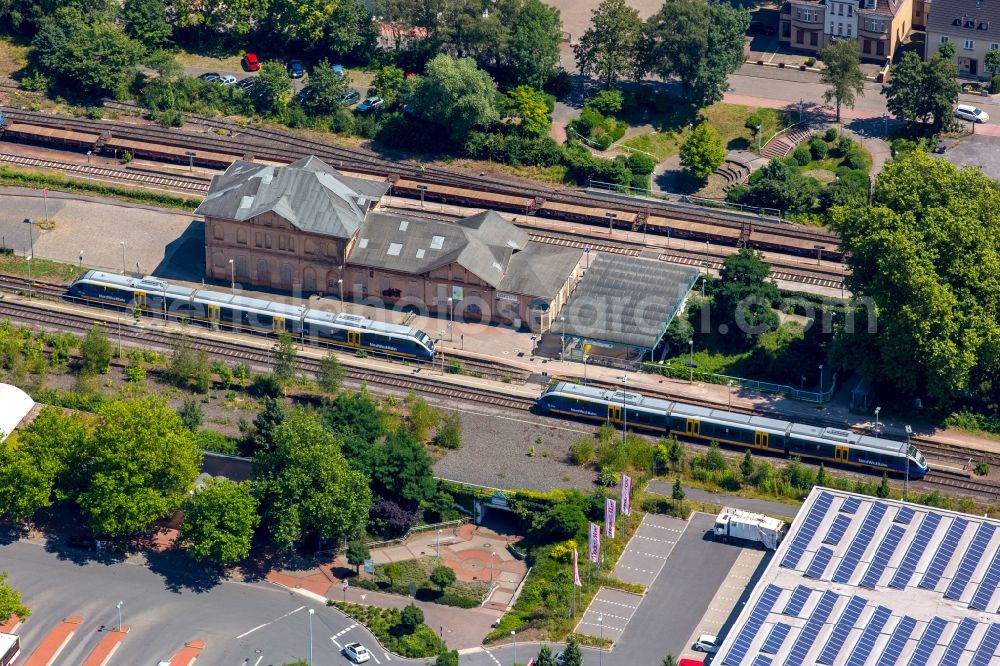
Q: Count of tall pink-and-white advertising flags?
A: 4